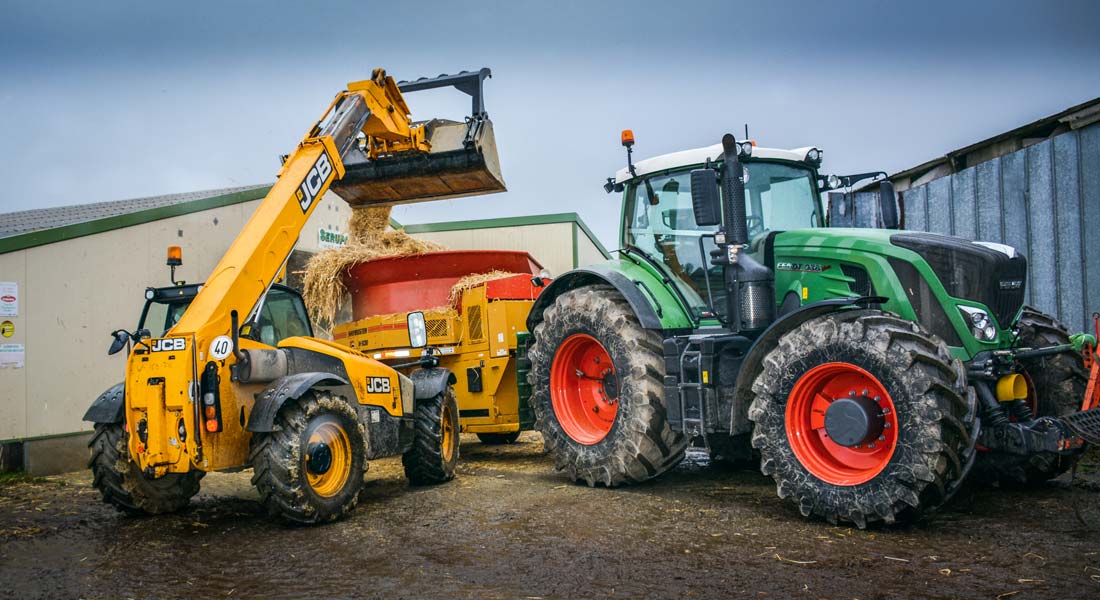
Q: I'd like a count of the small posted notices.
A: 3